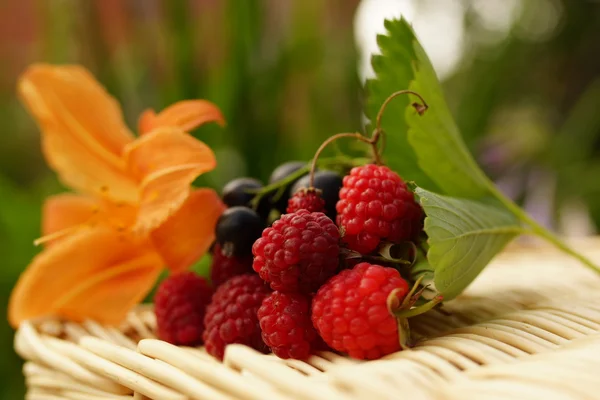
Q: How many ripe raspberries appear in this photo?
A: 8